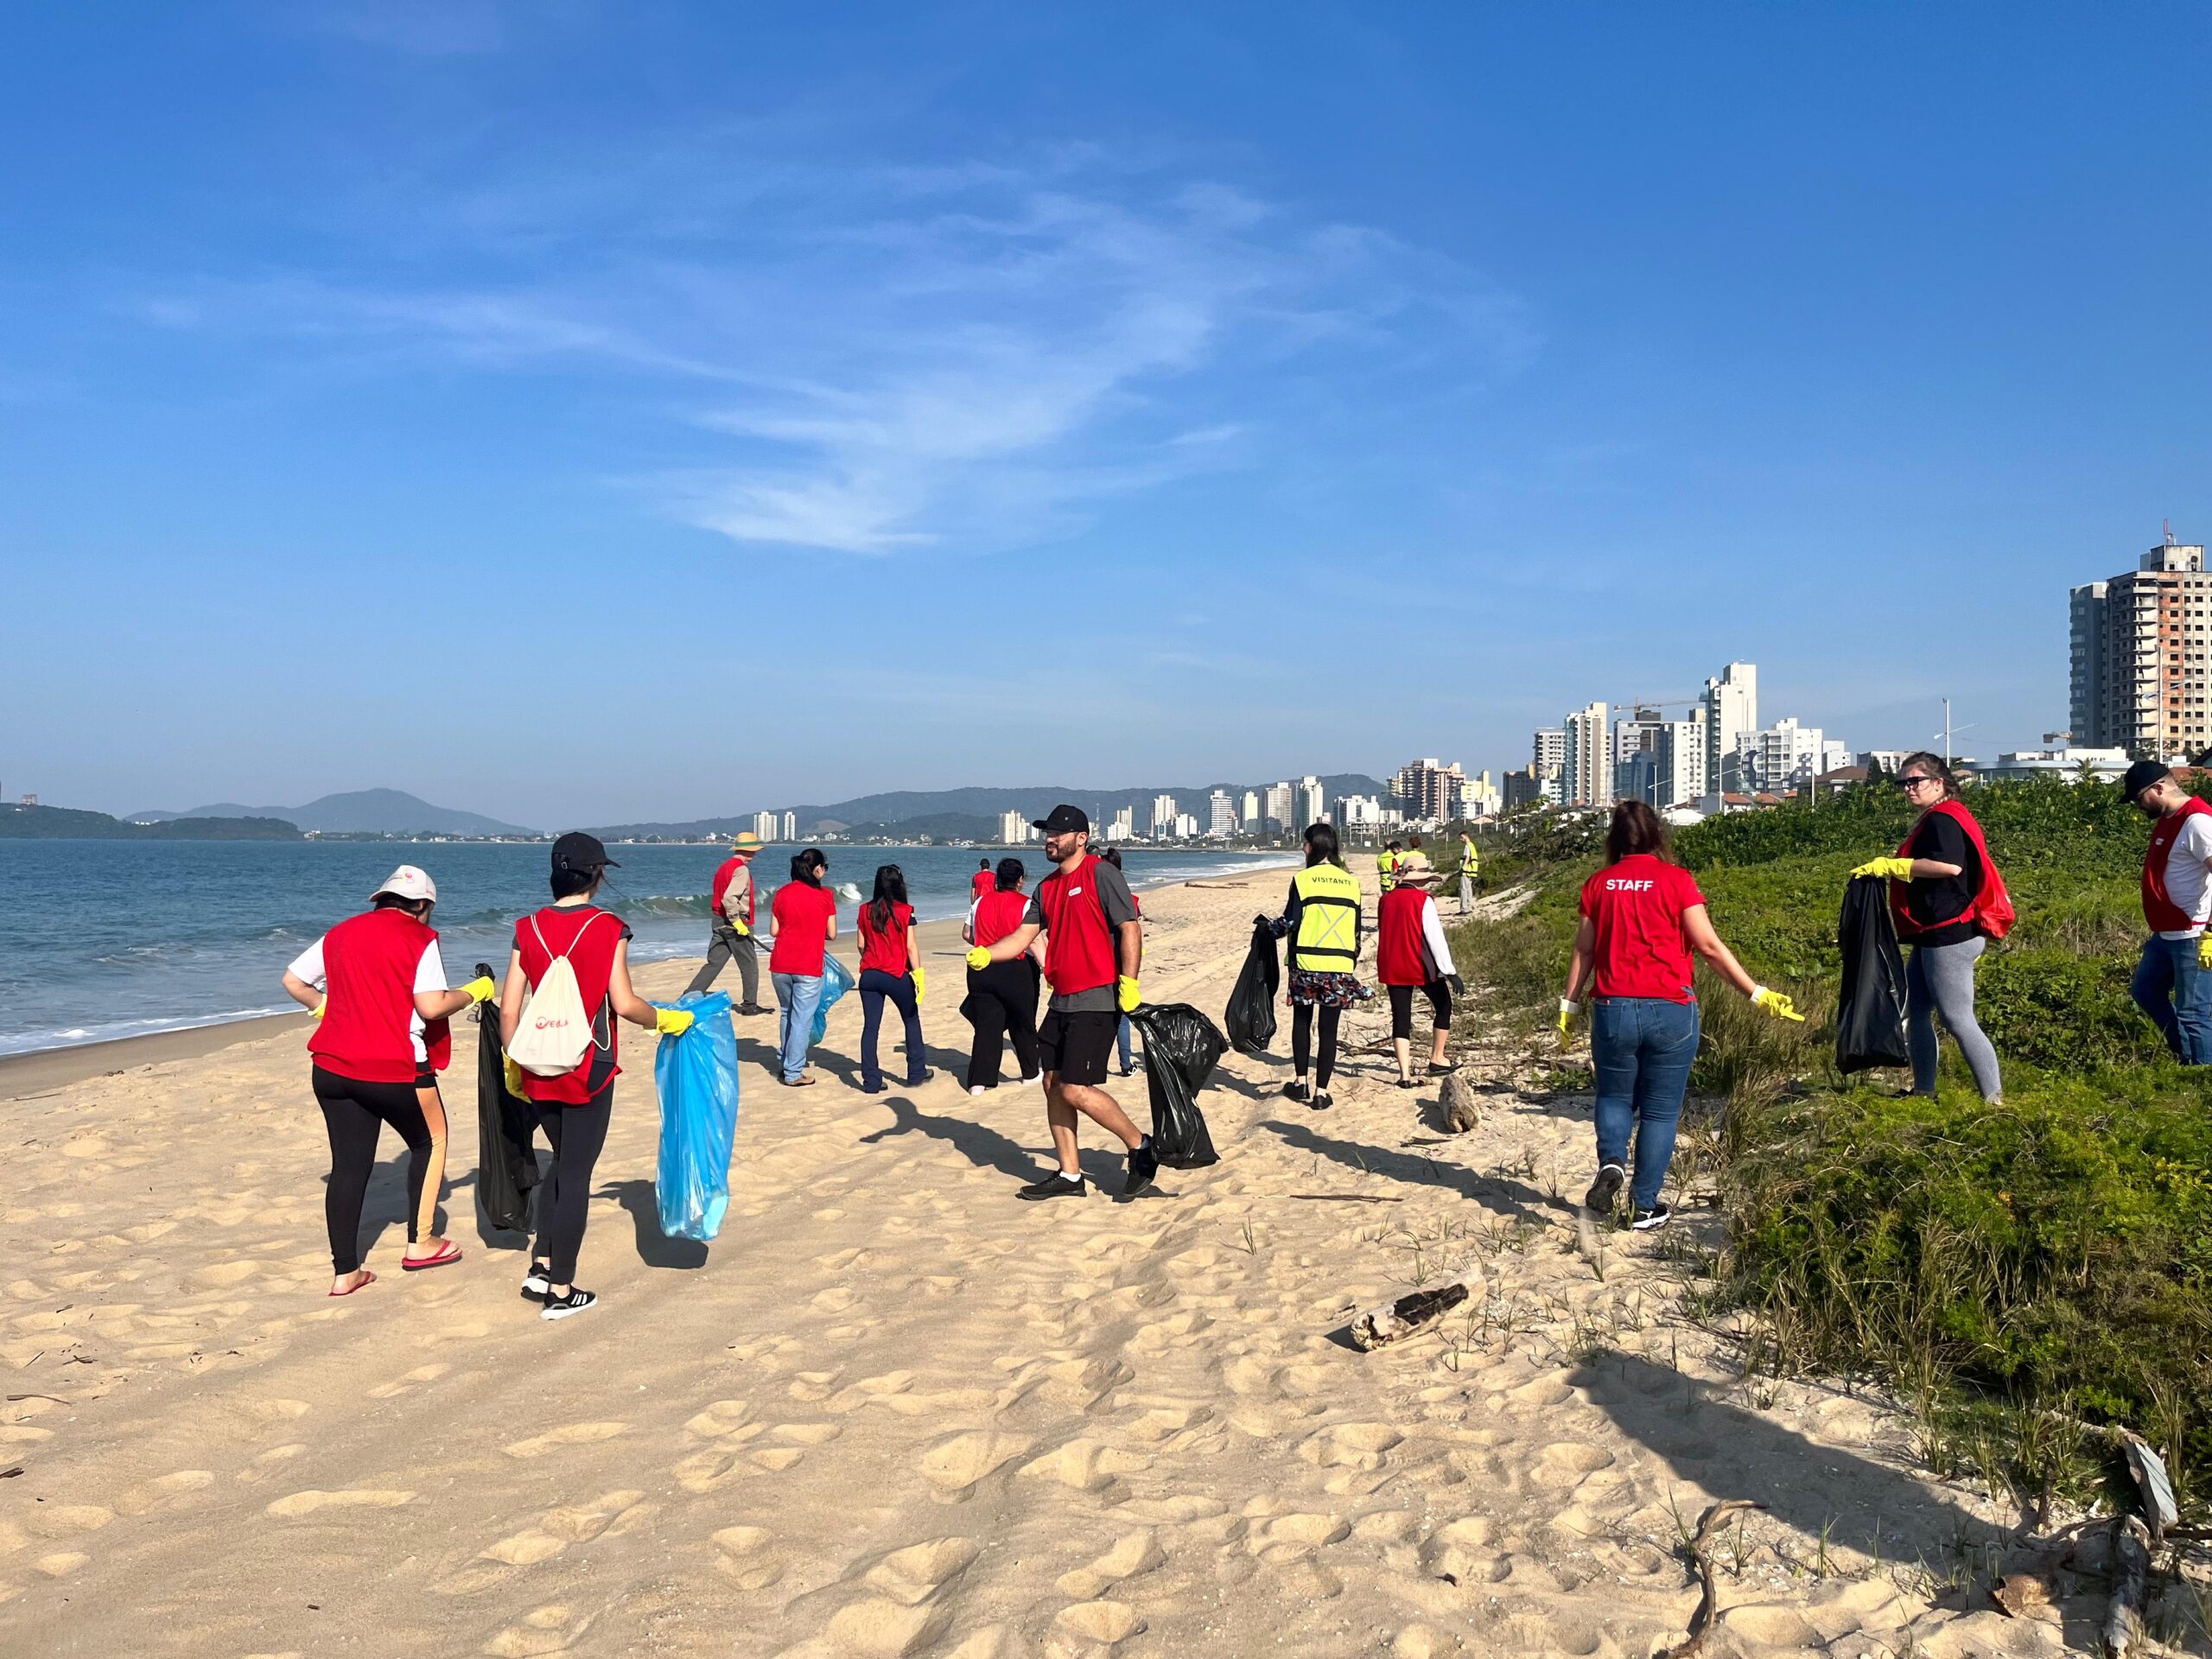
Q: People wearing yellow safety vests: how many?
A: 5